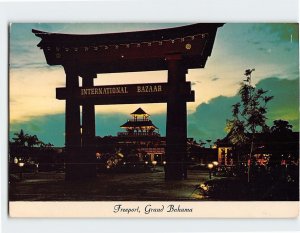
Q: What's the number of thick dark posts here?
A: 3